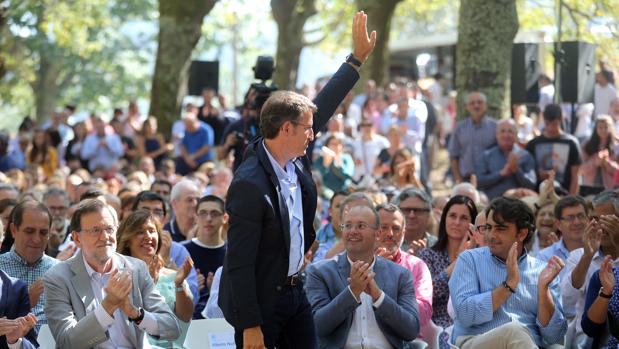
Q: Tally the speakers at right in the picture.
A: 2